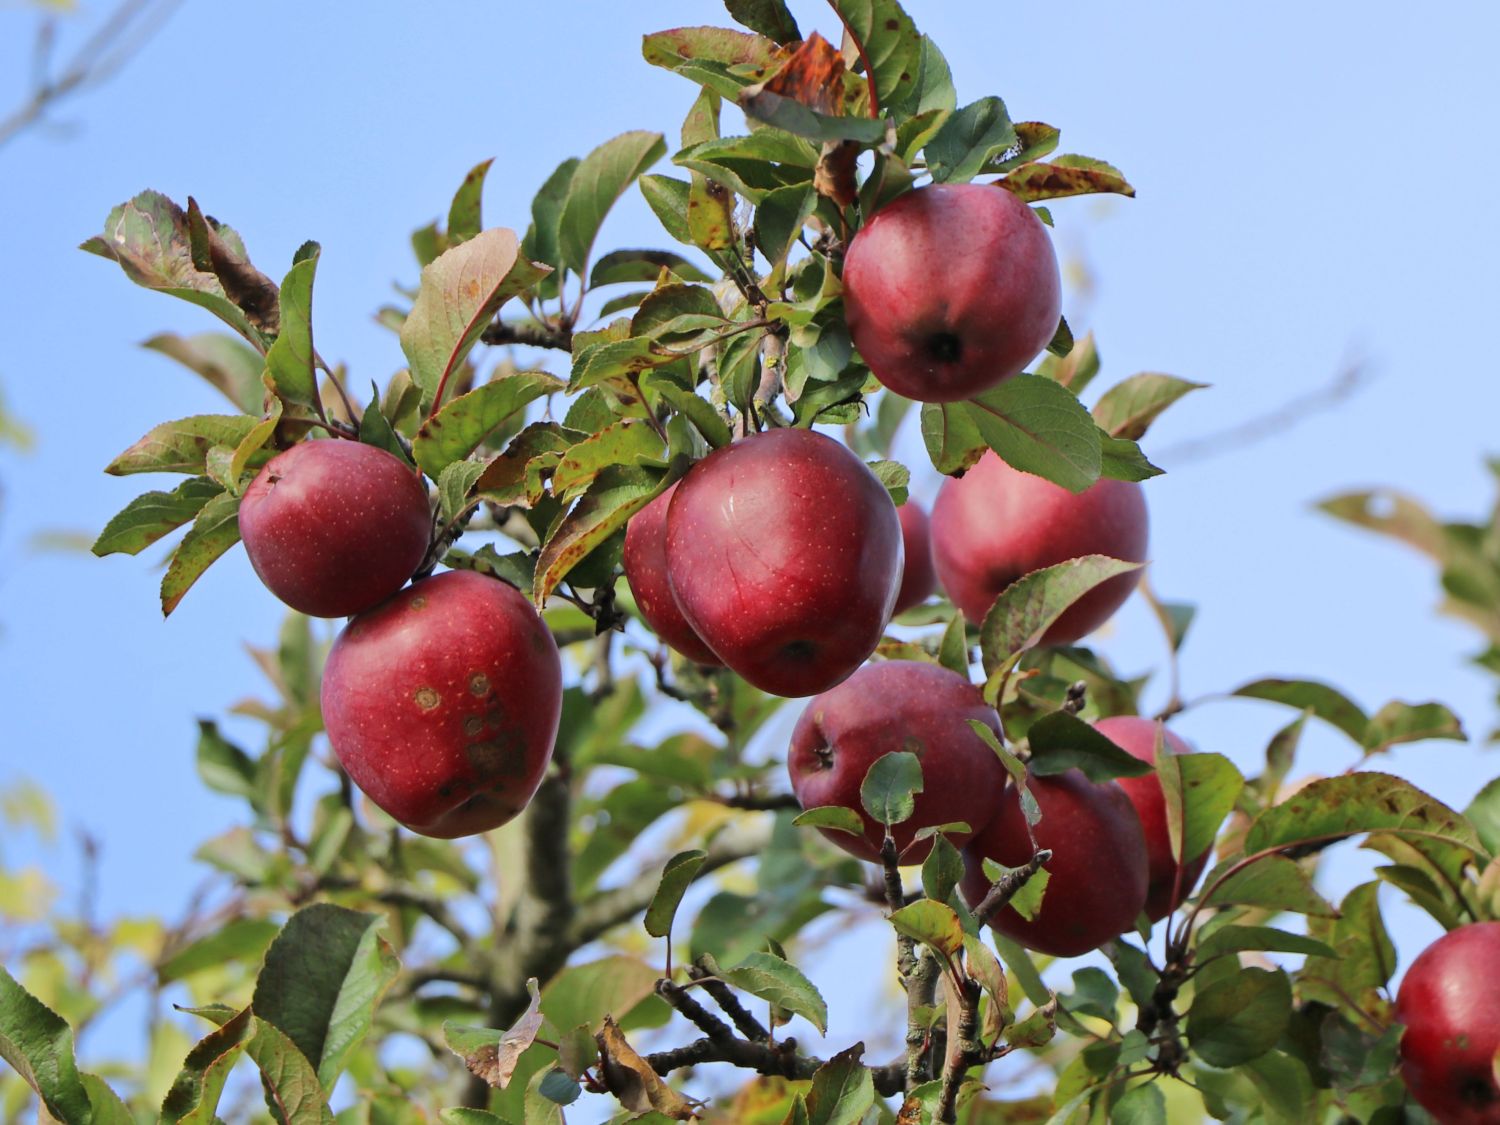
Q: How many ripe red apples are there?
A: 11